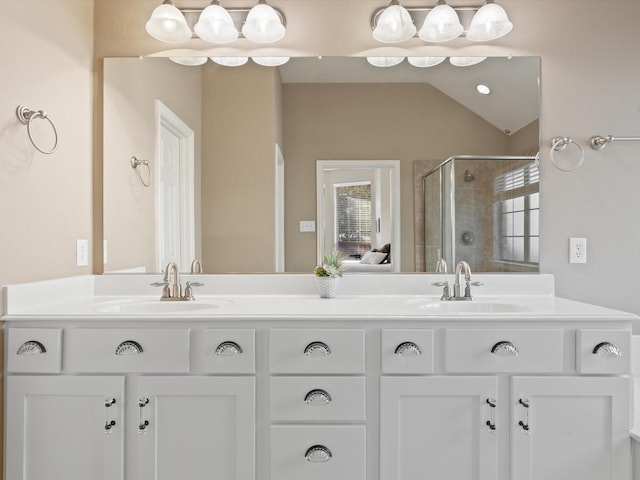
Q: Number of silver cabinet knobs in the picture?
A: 13